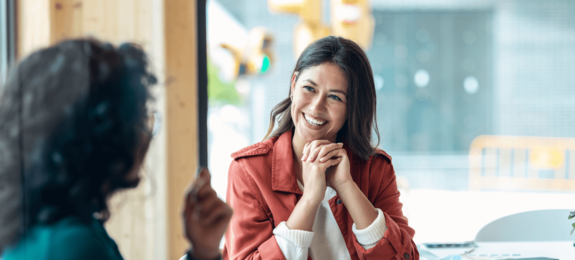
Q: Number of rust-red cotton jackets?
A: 1